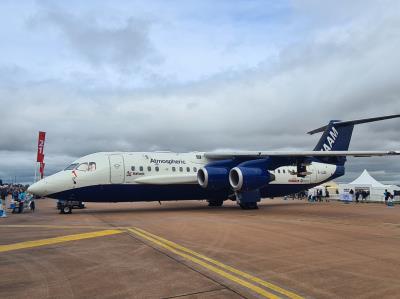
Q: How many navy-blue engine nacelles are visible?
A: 2